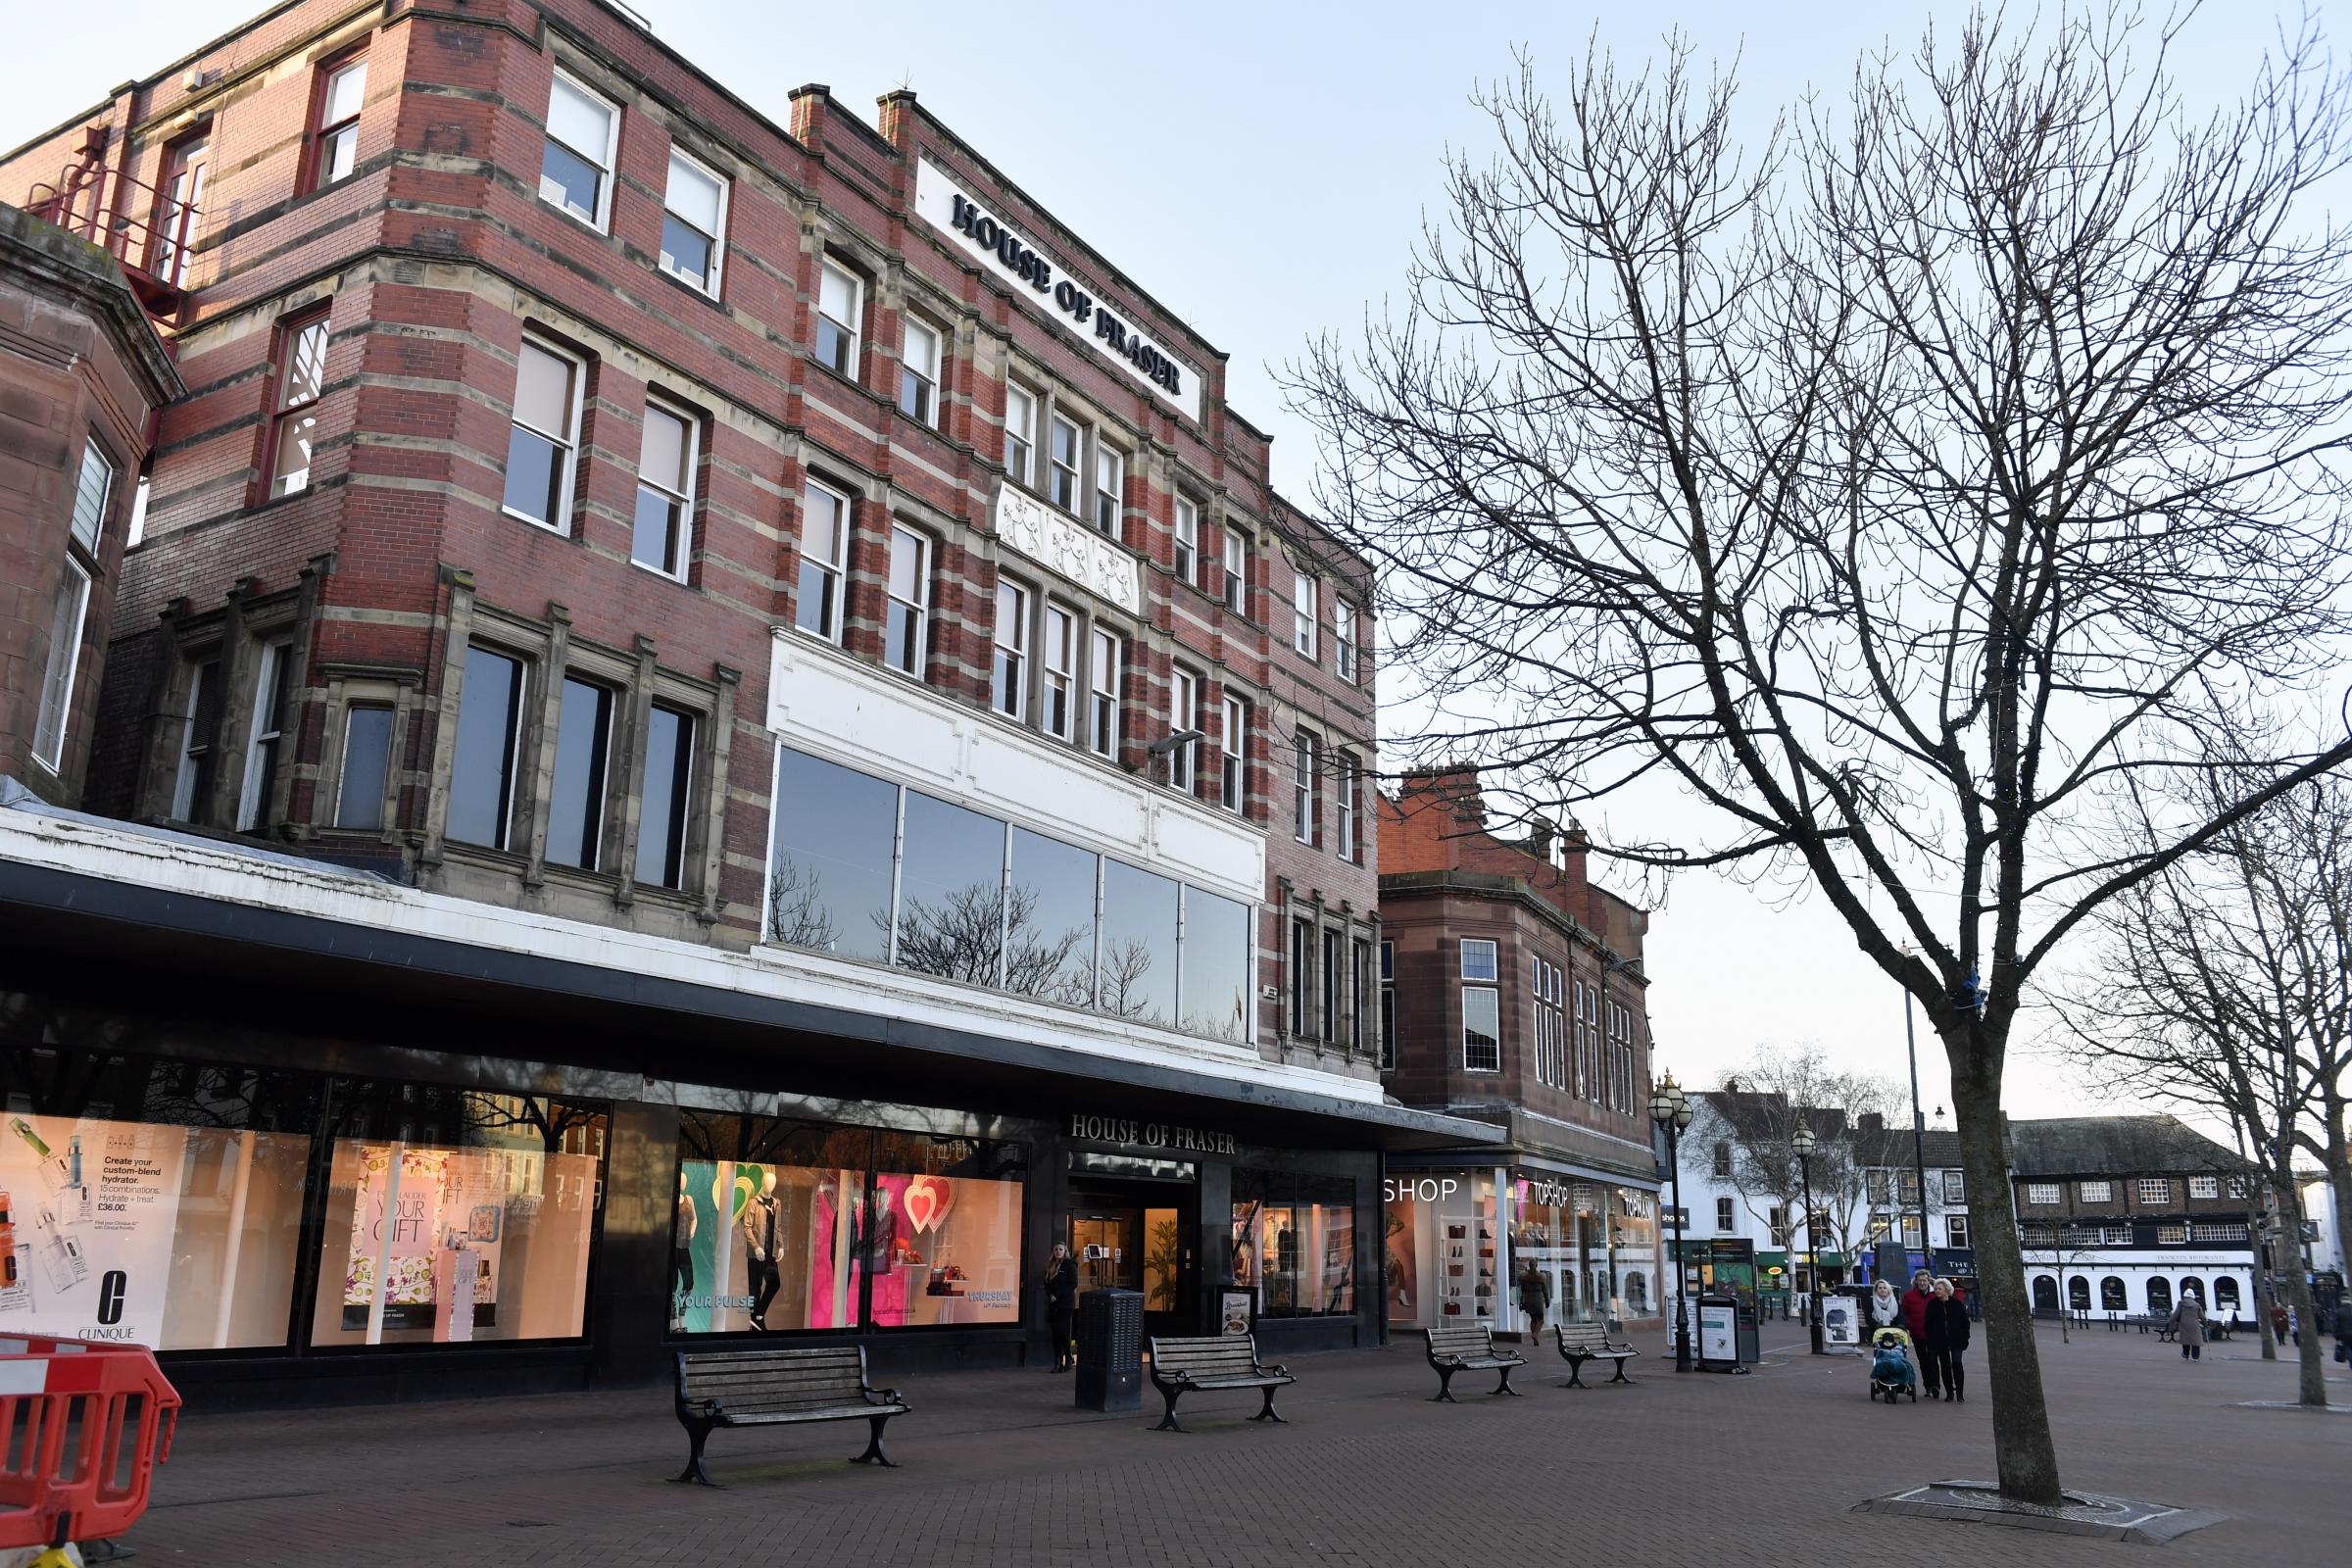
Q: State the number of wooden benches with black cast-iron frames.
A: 4